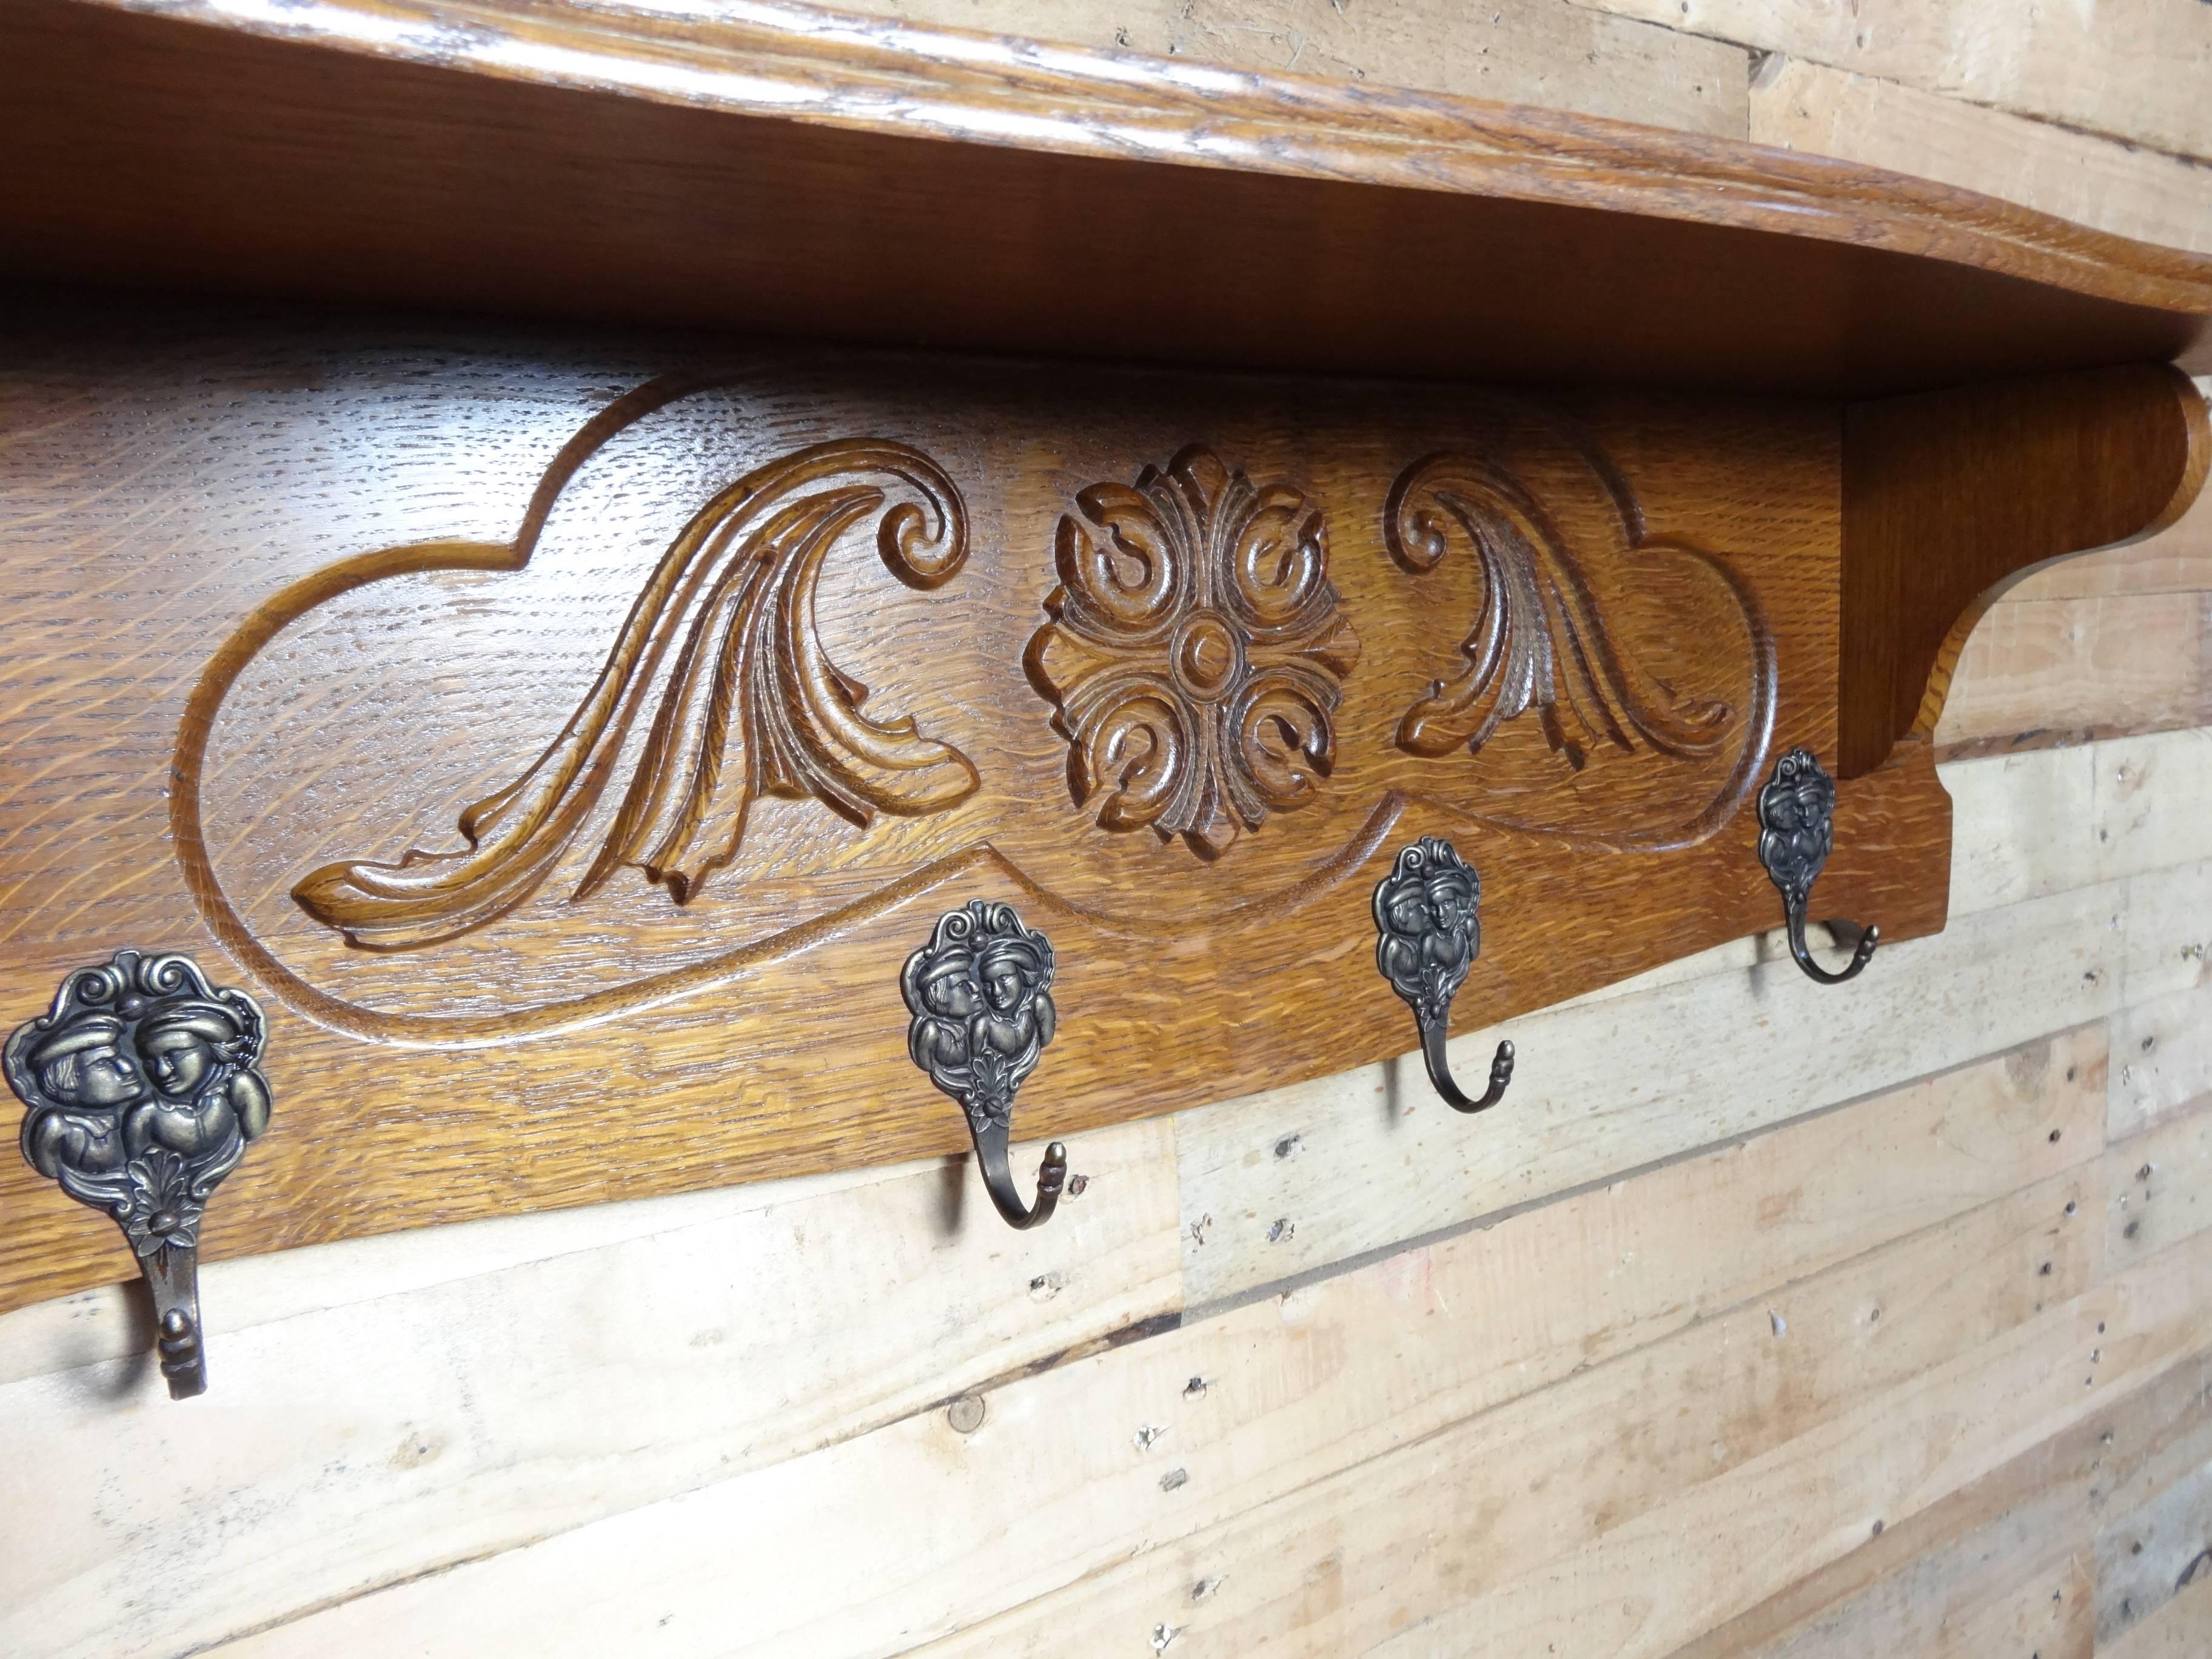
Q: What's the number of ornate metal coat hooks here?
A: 4